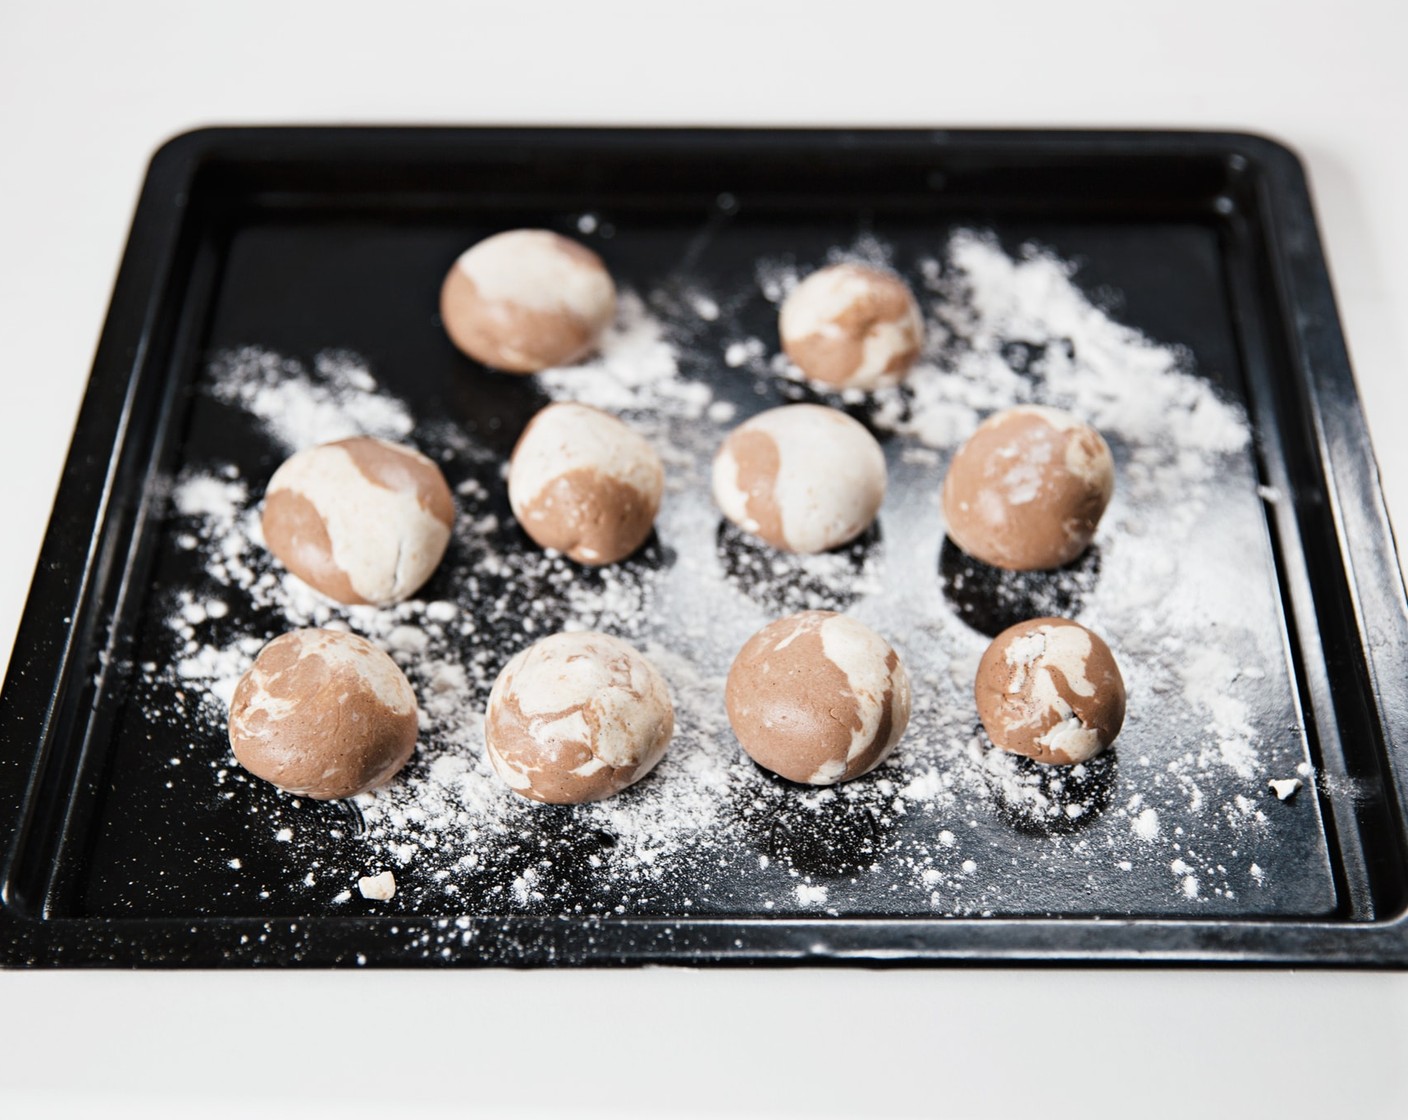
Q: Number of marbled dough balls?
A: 10